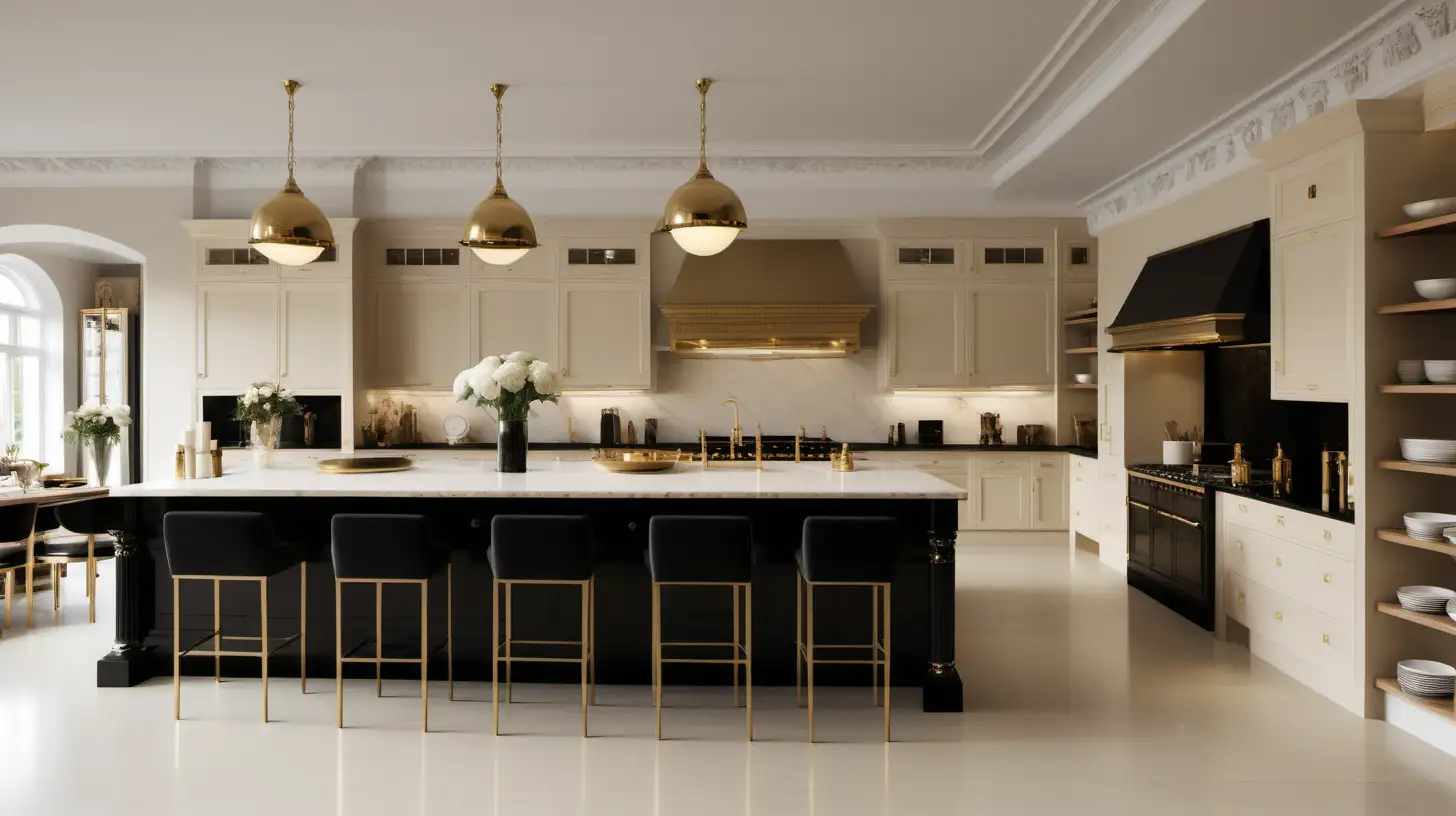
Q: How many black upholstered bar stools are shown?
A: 5